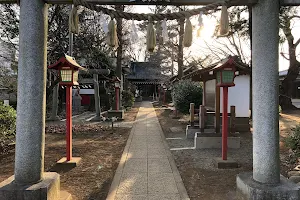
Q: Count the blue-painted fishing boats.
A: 0